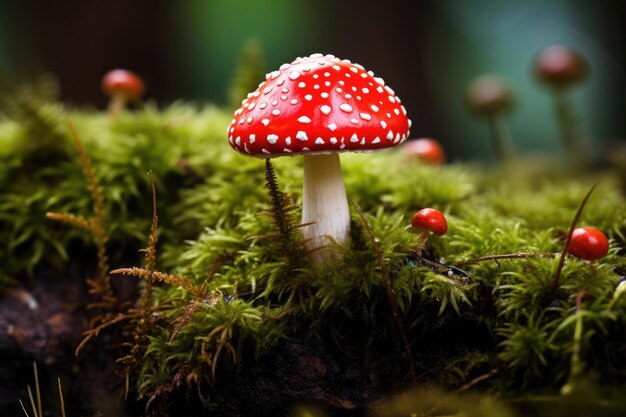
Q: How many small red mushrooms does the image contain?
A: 4